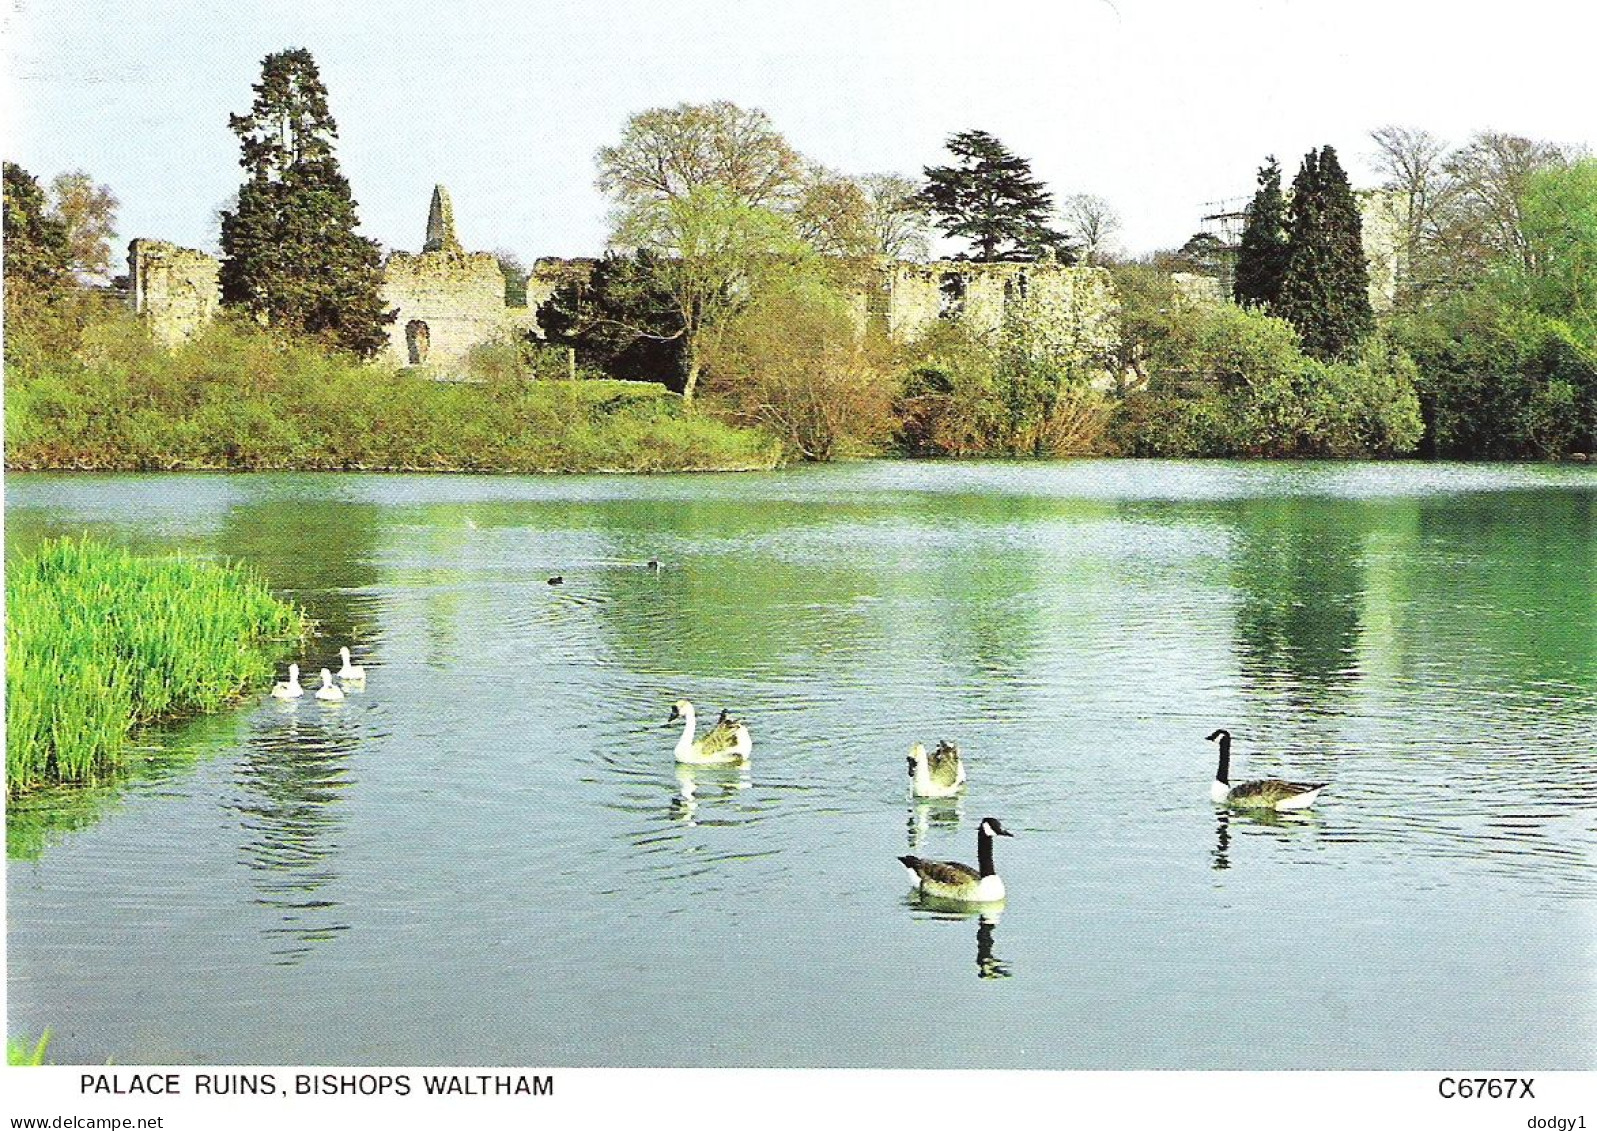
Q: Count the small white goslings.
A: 3